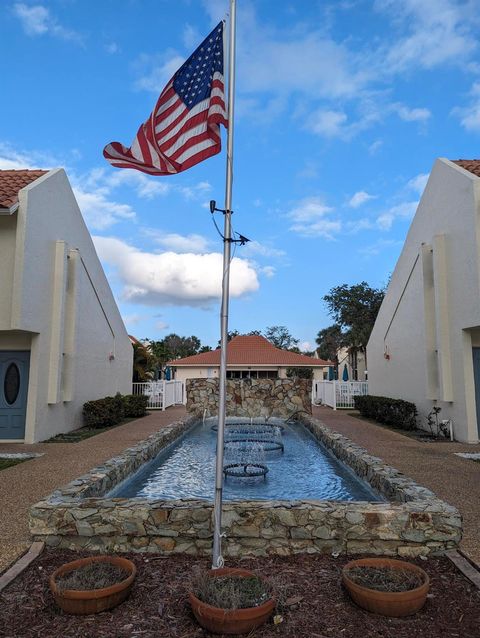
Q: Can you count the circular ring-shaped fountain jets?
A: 3